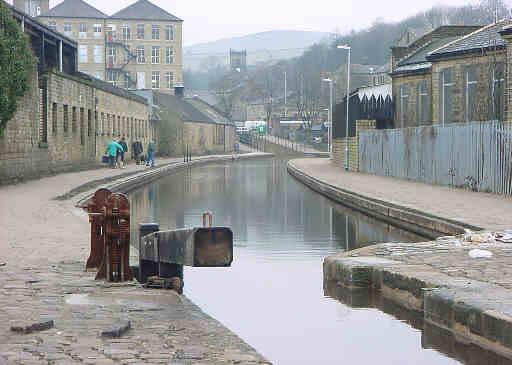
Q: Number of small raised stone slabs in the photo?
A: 2